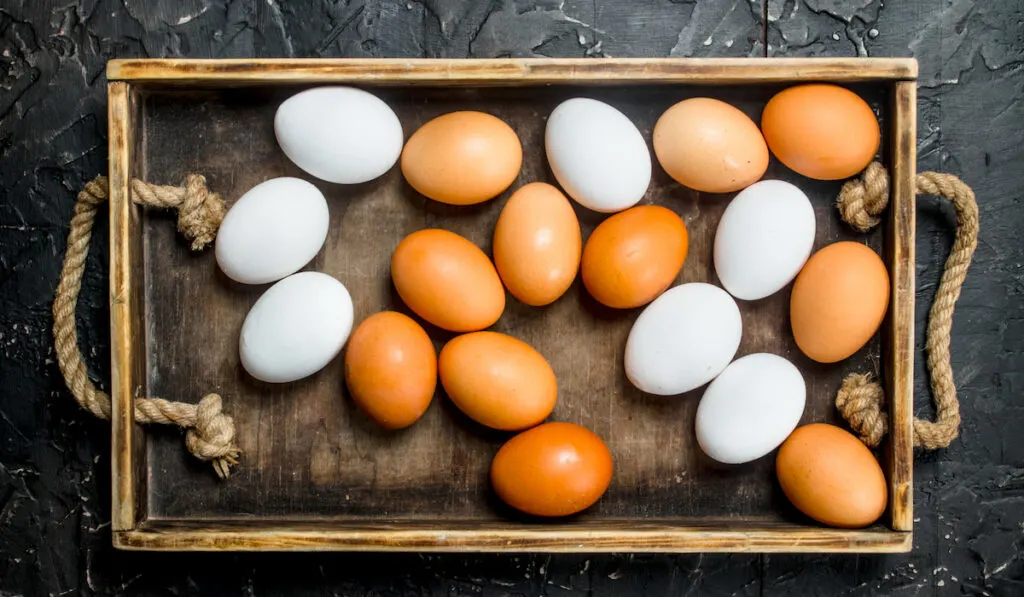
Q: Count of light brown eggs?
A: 11